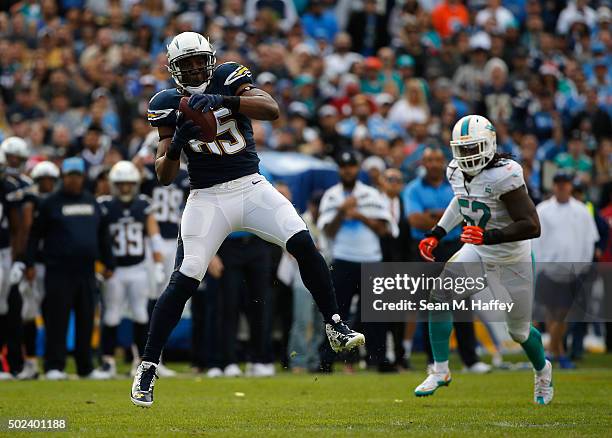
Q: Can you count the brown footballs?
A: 1